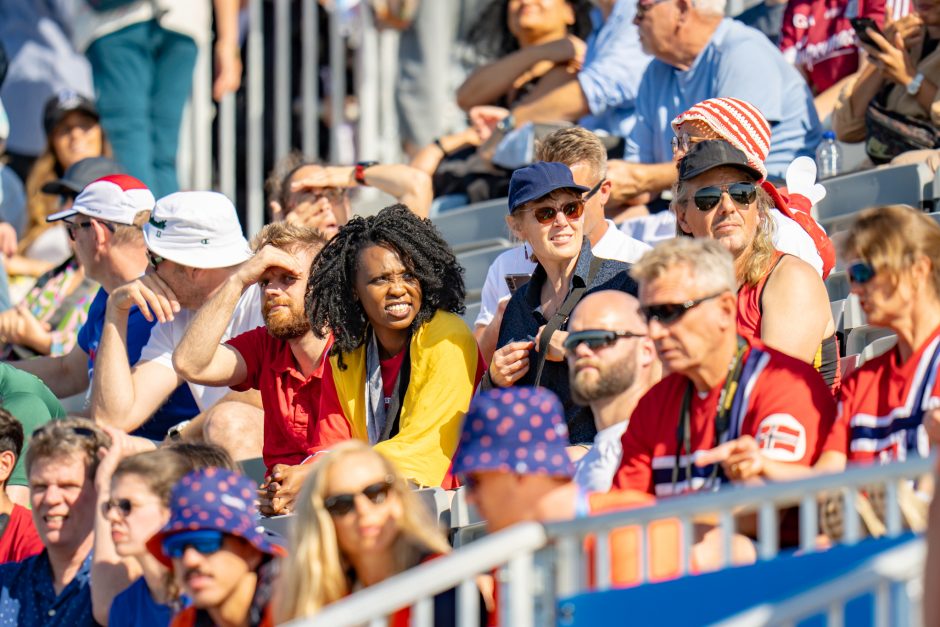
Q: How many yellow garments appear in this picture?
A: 1